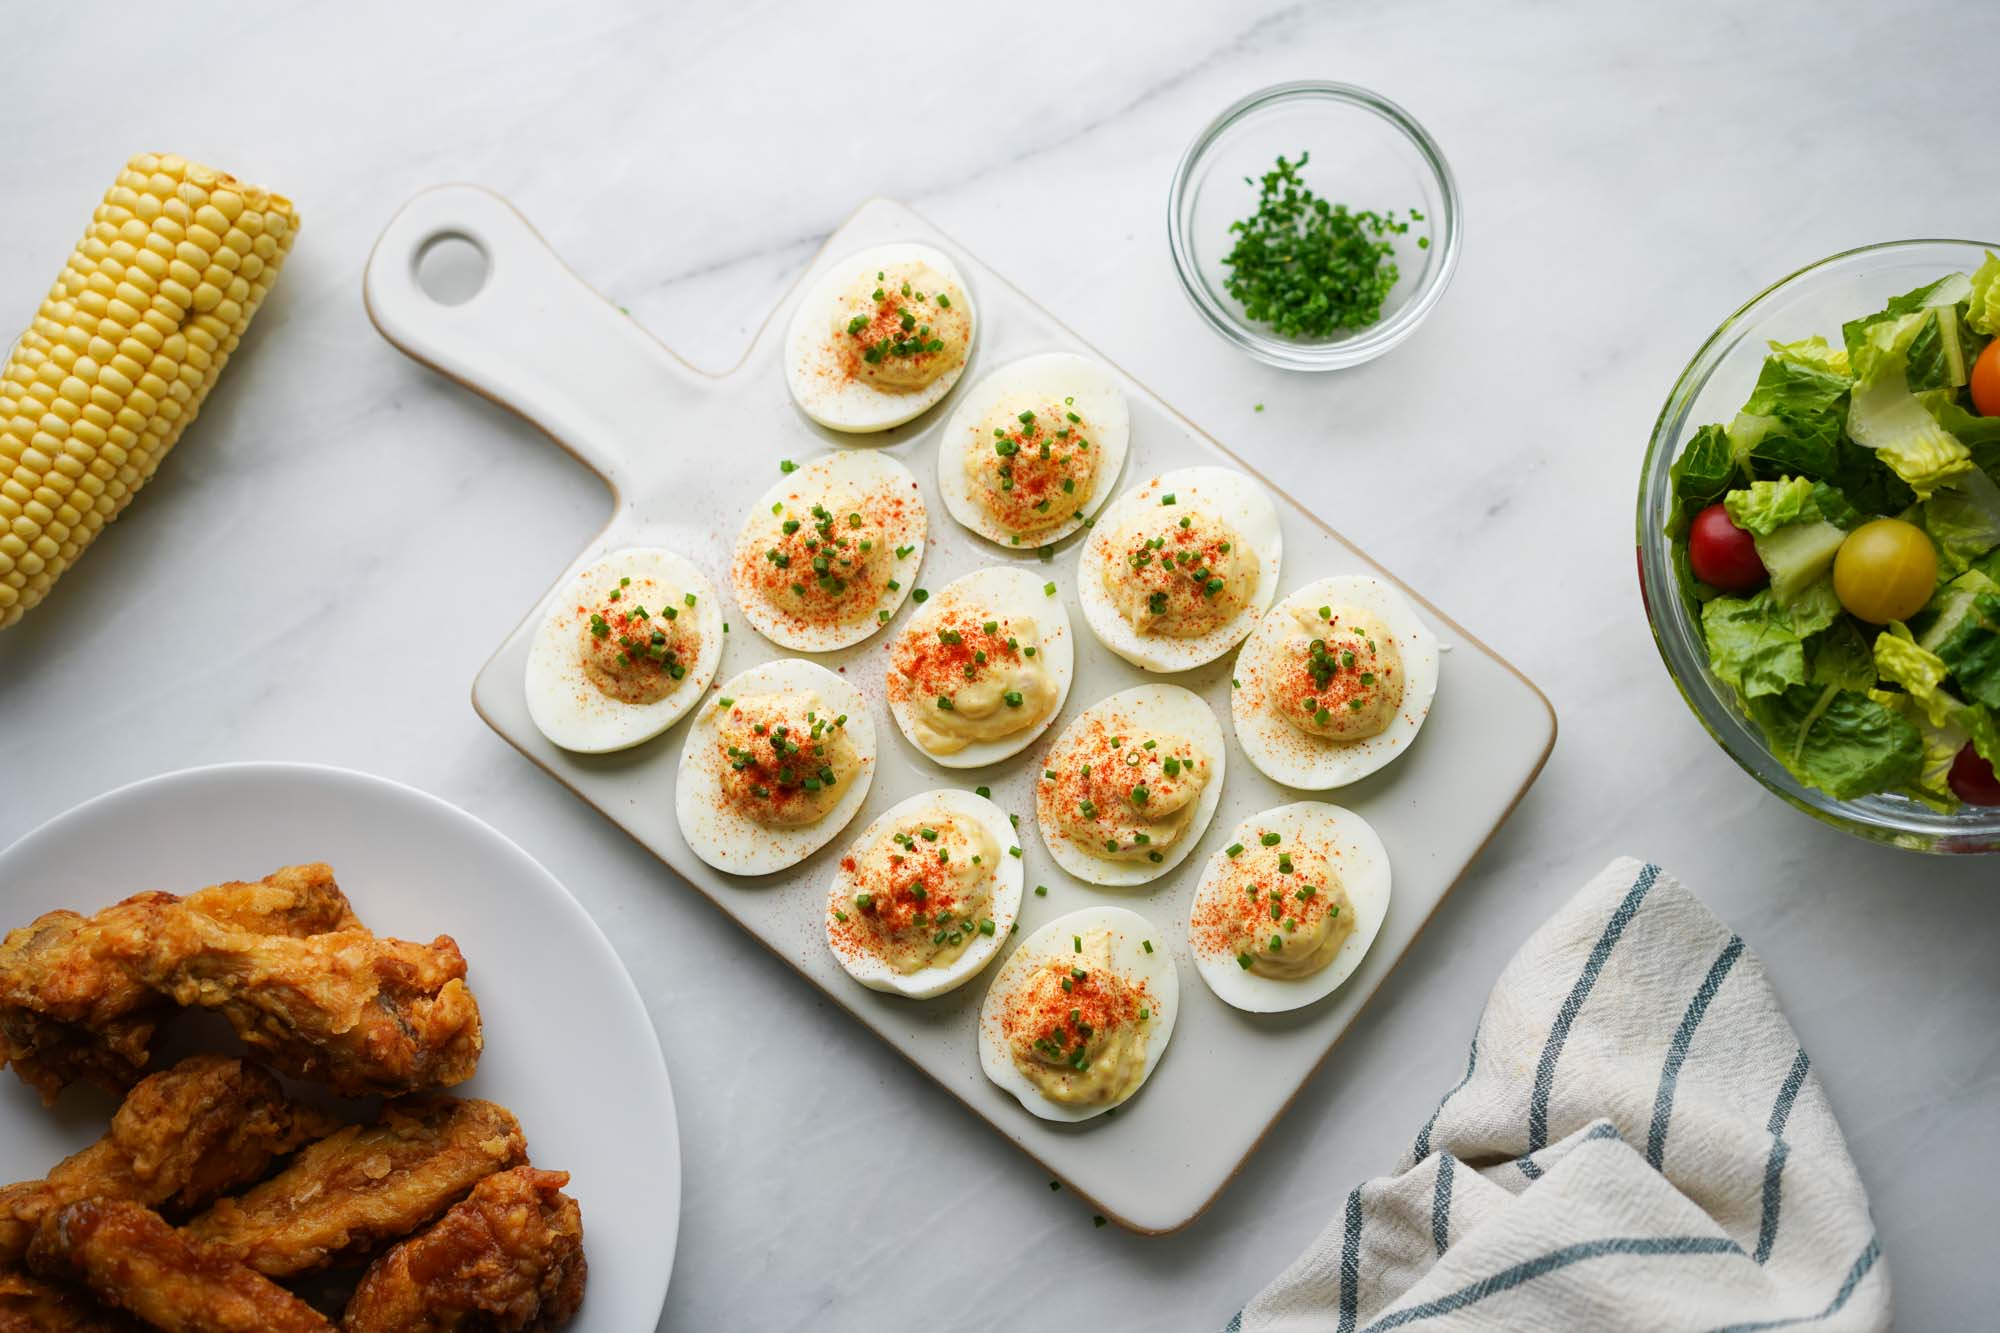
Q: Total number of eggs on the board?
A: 12